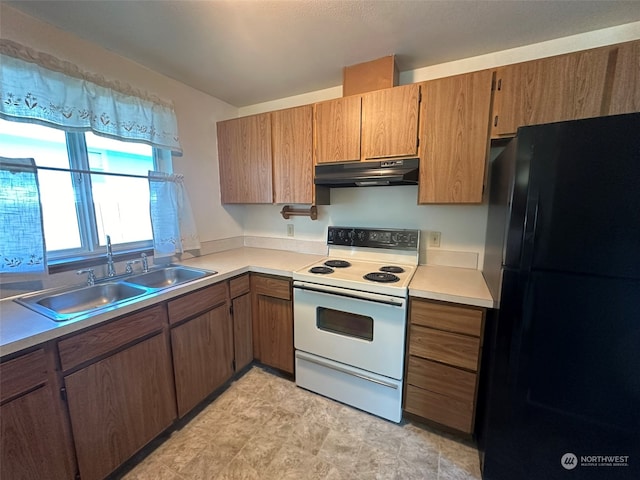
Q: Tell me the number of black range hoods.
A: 1